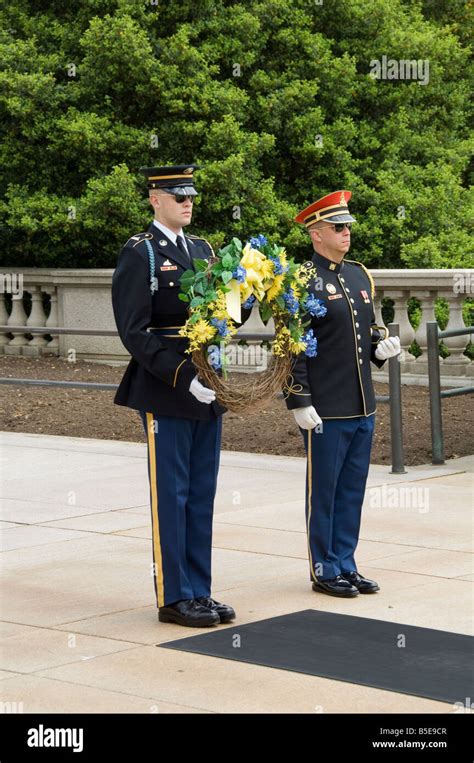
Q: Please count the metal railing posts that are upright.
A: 2